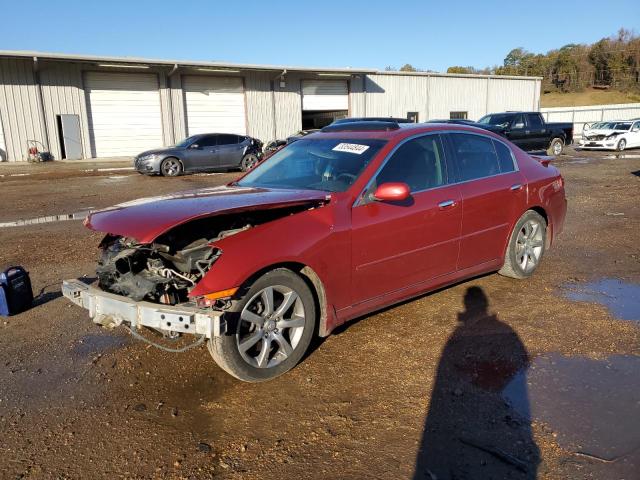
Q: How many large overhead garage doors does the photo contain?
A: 3